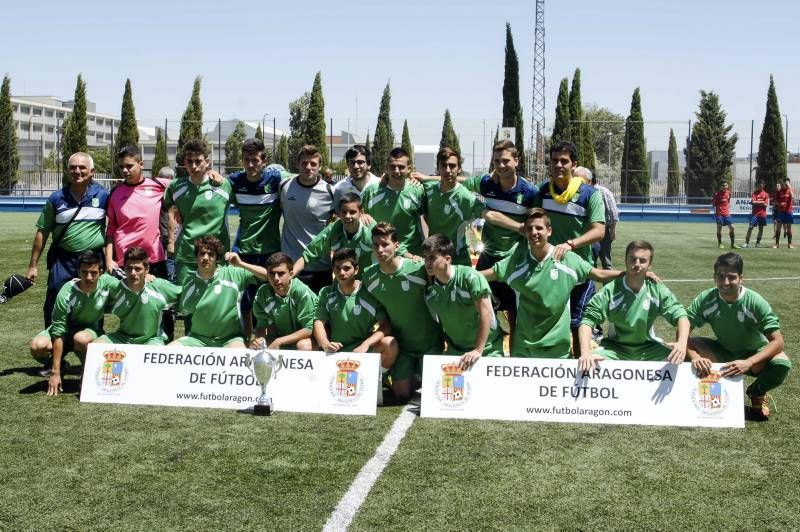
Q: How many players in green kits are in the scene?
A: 14